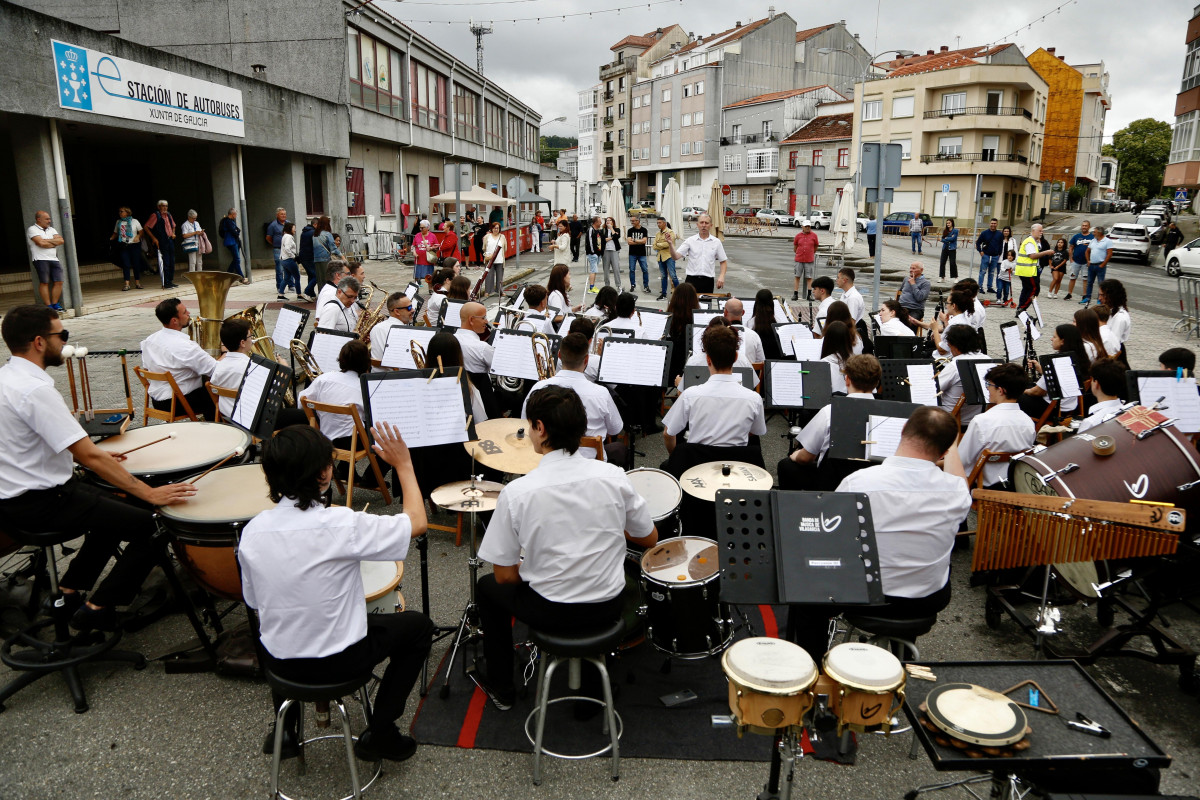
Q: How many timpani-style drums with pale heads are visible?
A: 2